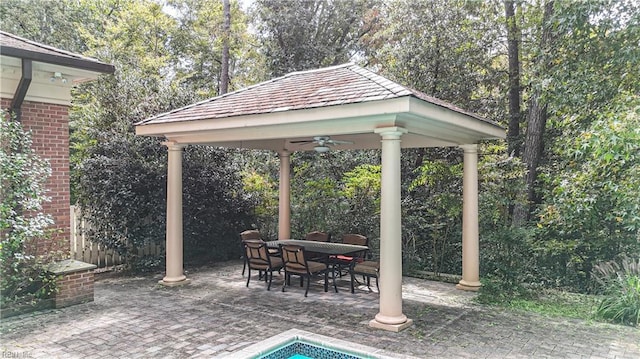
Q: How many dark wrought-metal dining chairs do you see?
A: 6